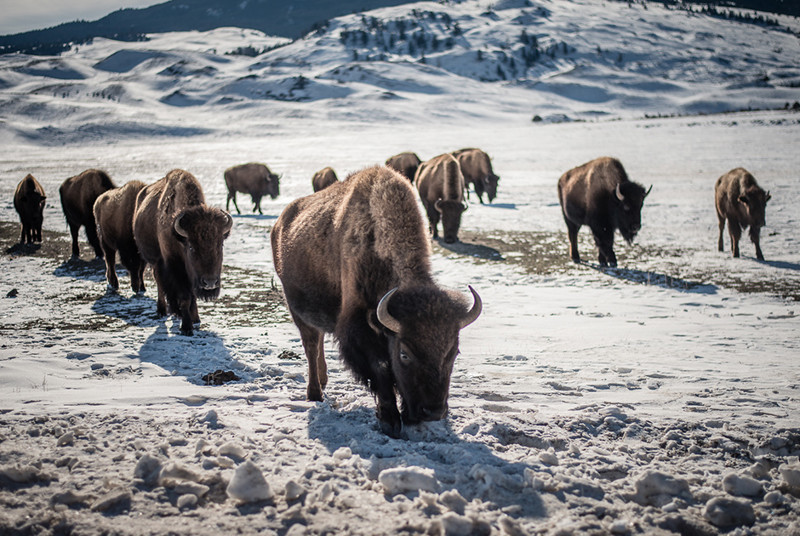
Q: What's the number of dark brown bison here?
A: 12